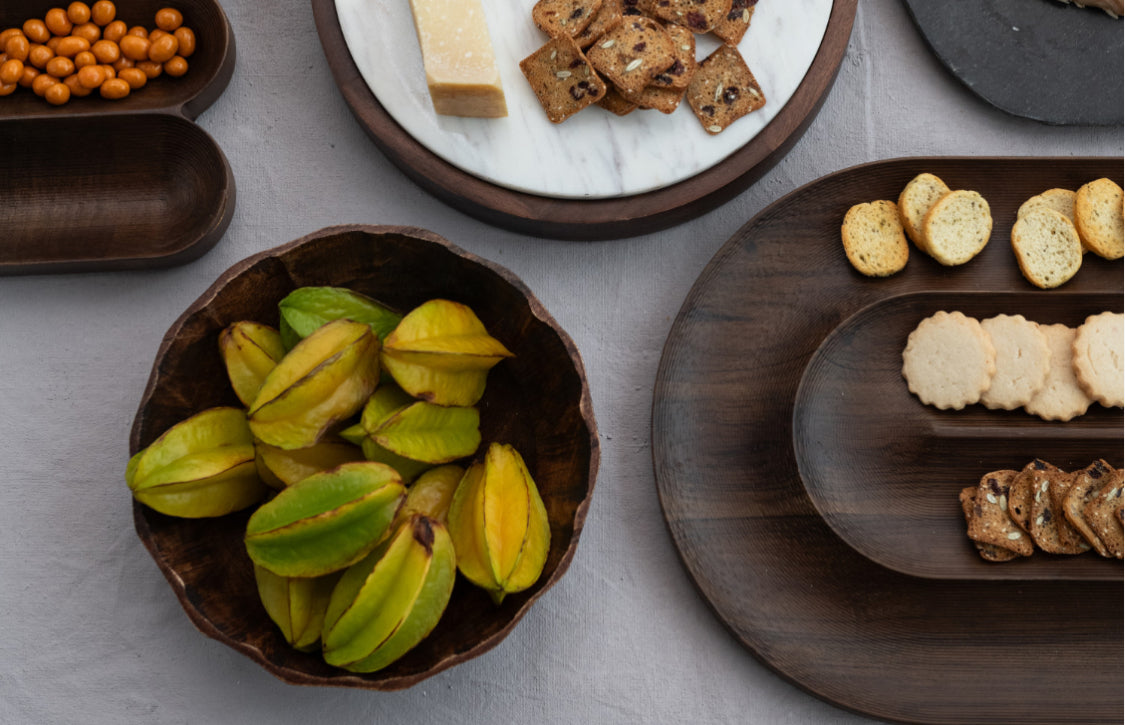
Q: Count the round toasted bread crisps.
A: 6